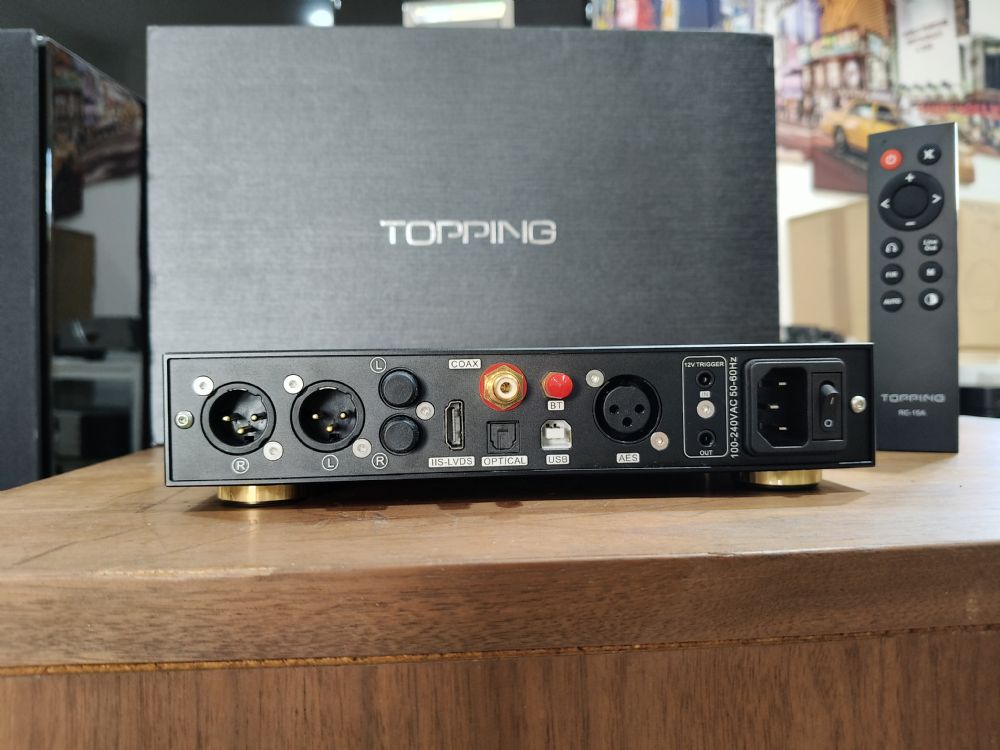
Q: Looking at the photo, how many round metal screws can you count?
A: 10